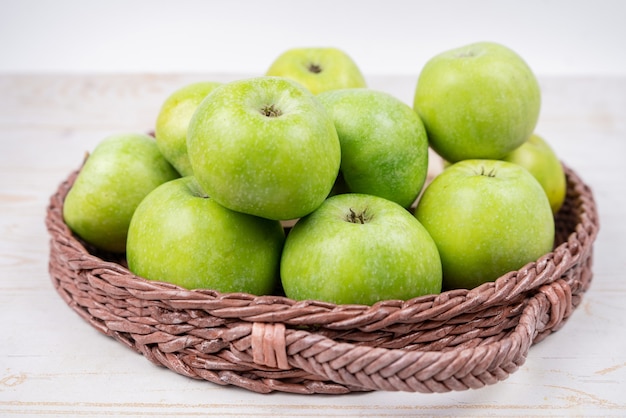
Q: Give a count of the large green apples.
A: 10